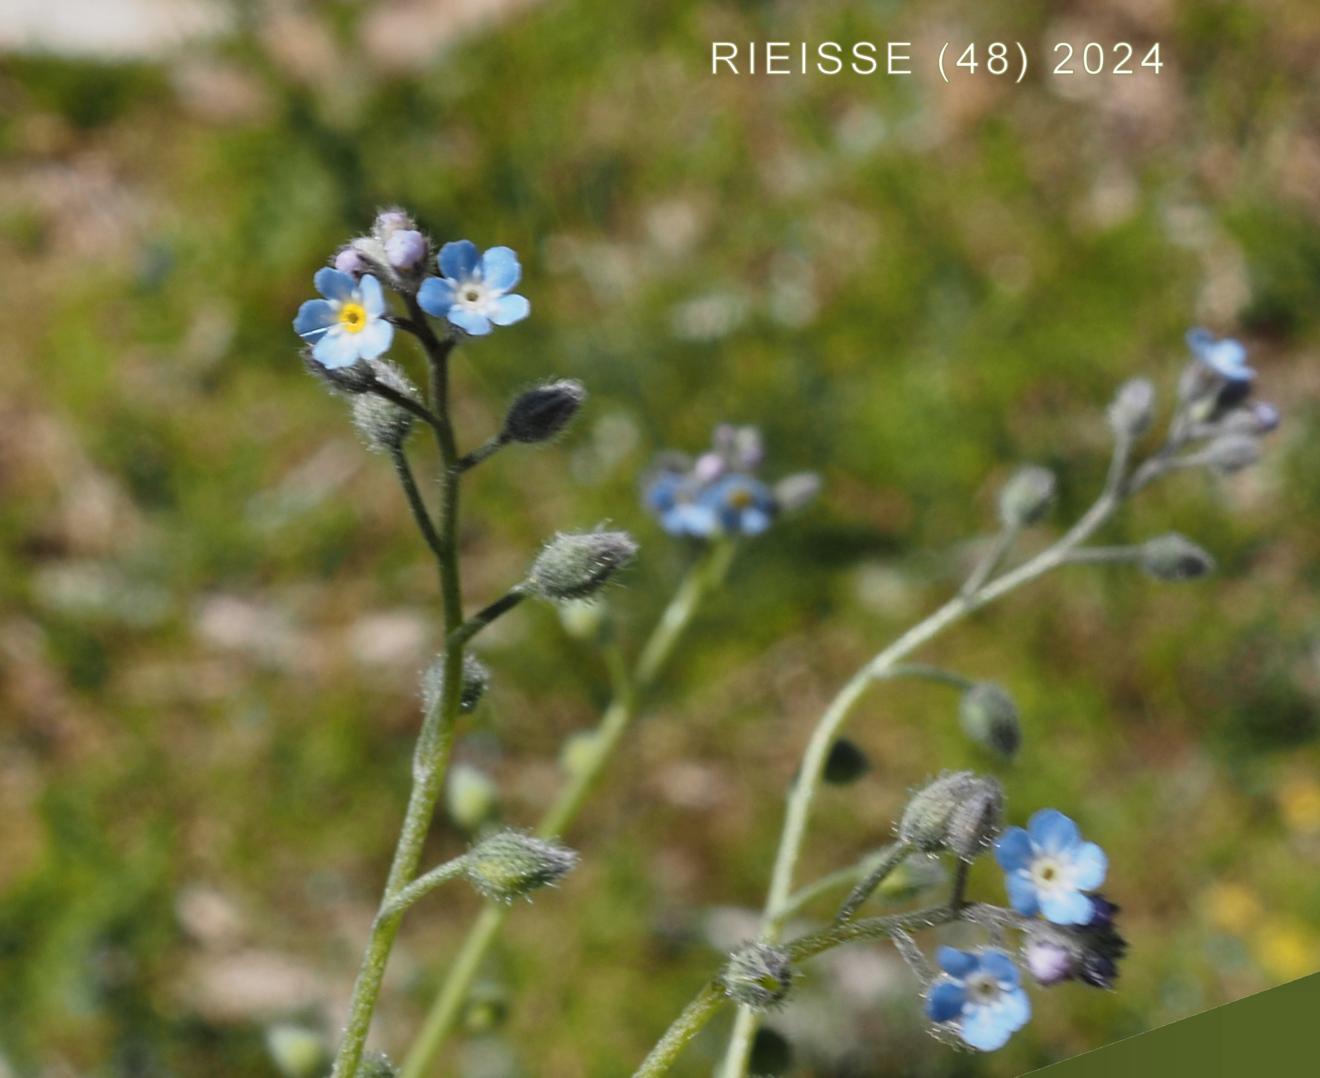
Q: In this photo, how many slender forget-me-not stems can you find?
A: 4